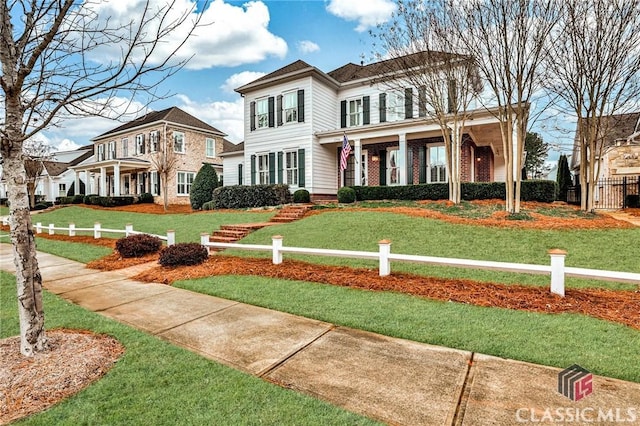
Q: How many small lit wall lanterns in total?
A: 2